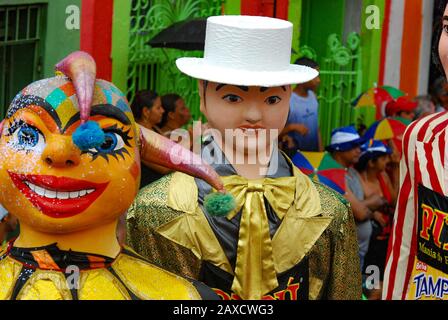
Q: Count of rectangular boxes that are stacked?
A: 0